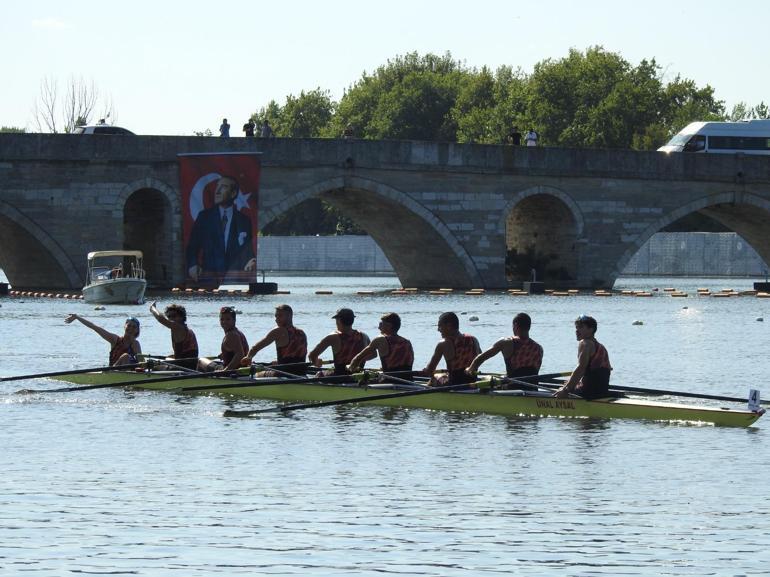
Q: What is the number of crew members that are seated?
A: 9